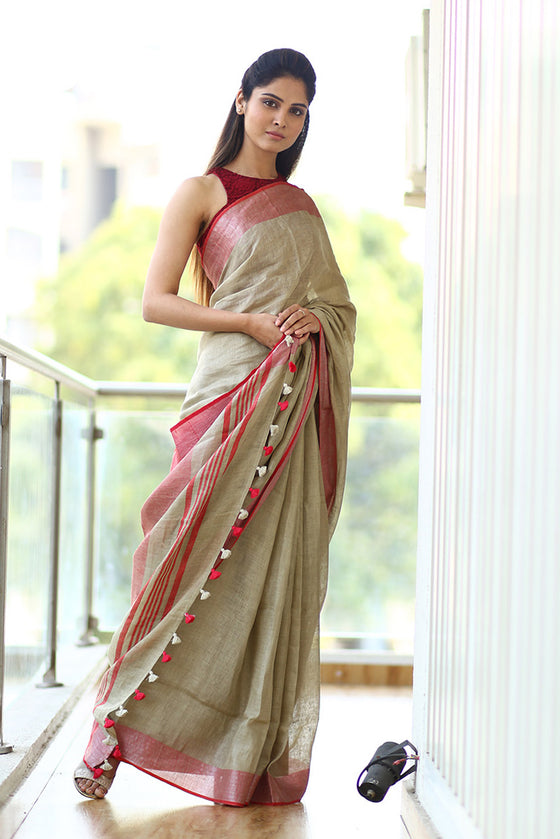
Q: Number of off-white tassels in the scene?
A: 12